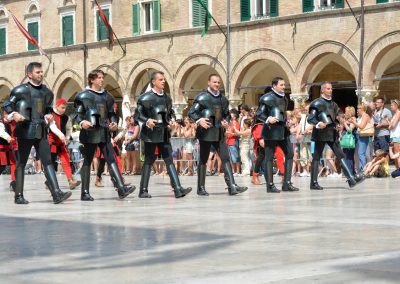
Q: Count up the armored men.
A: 6